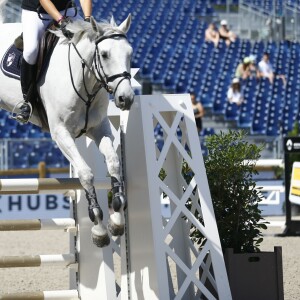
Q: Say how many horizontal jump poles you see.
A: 4